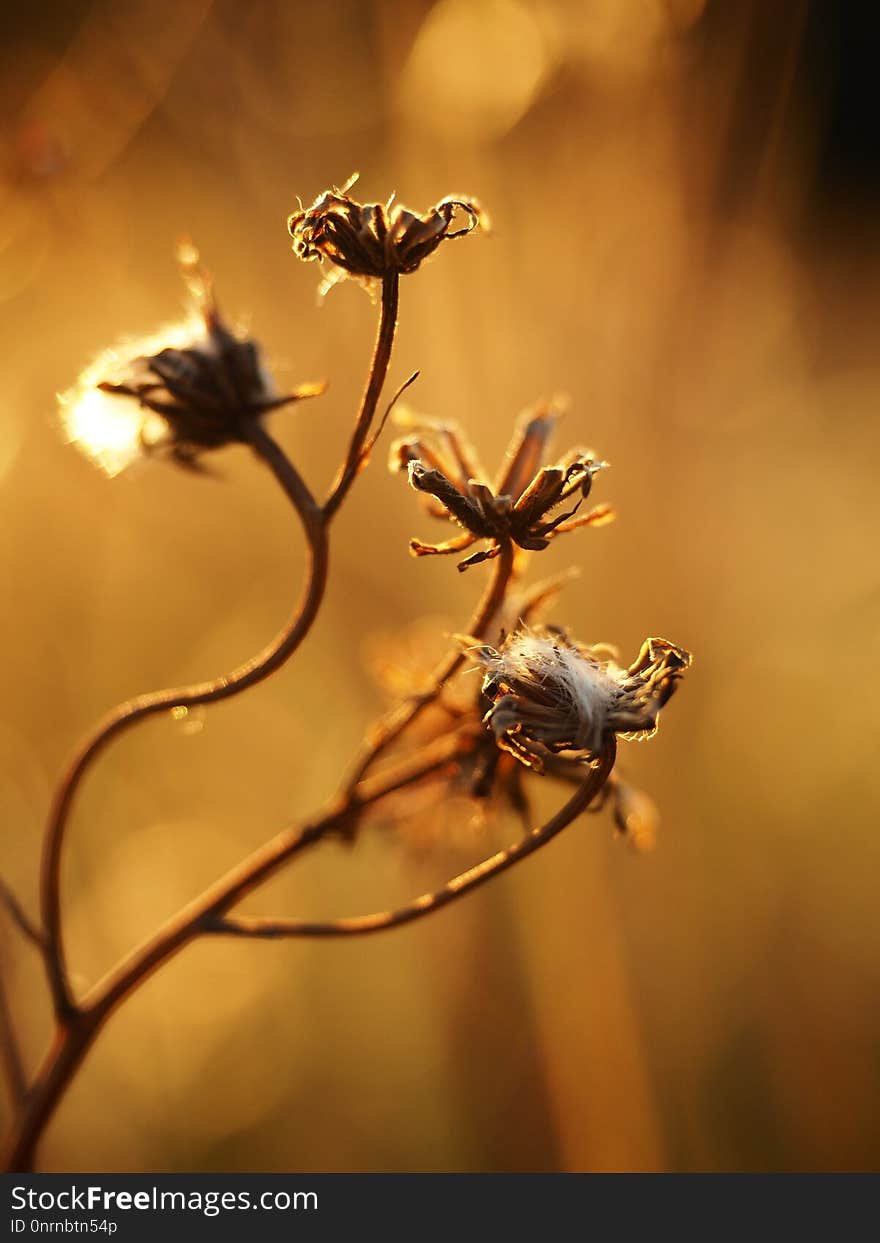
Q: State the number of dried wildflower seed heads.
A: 4